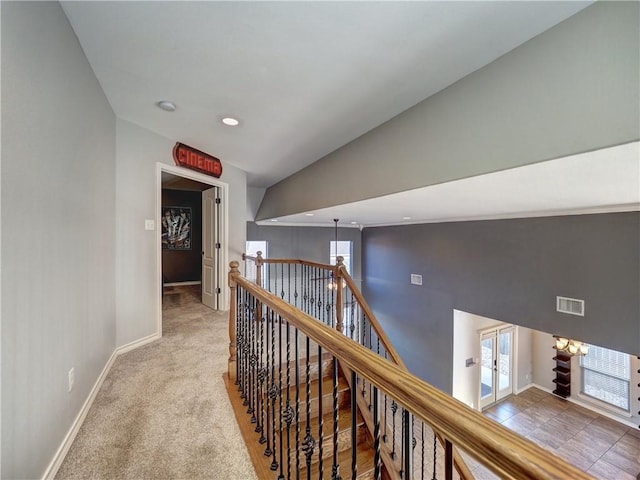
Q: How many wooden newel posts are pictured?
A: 3